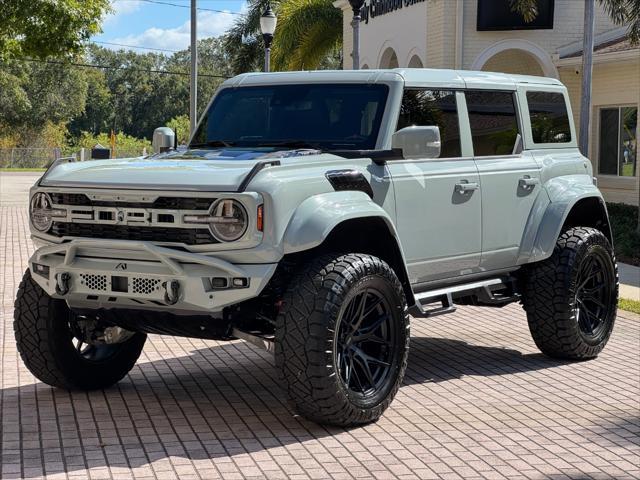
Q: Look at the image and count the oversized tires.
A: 3